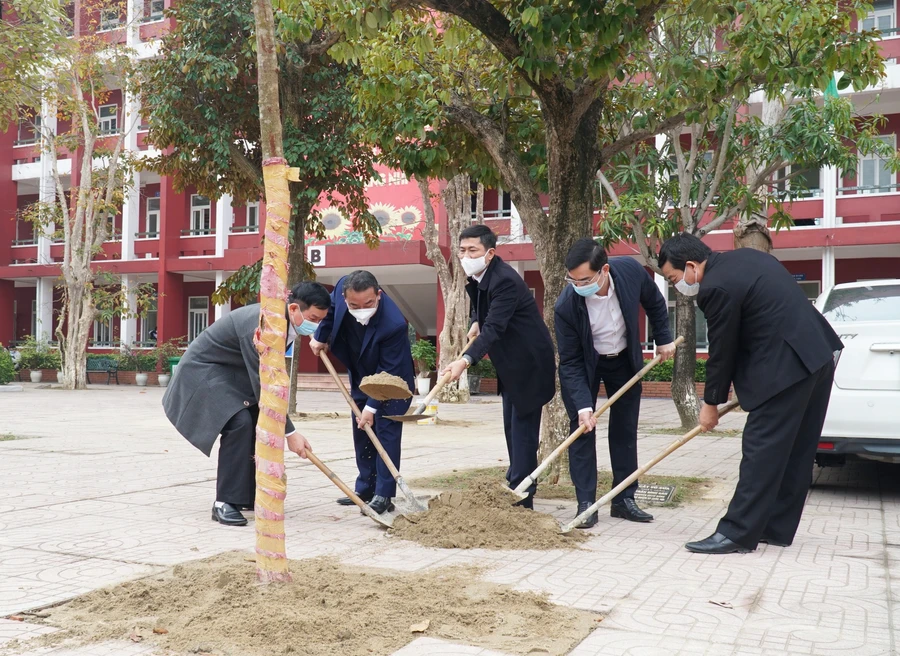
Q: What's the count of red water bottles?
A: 0